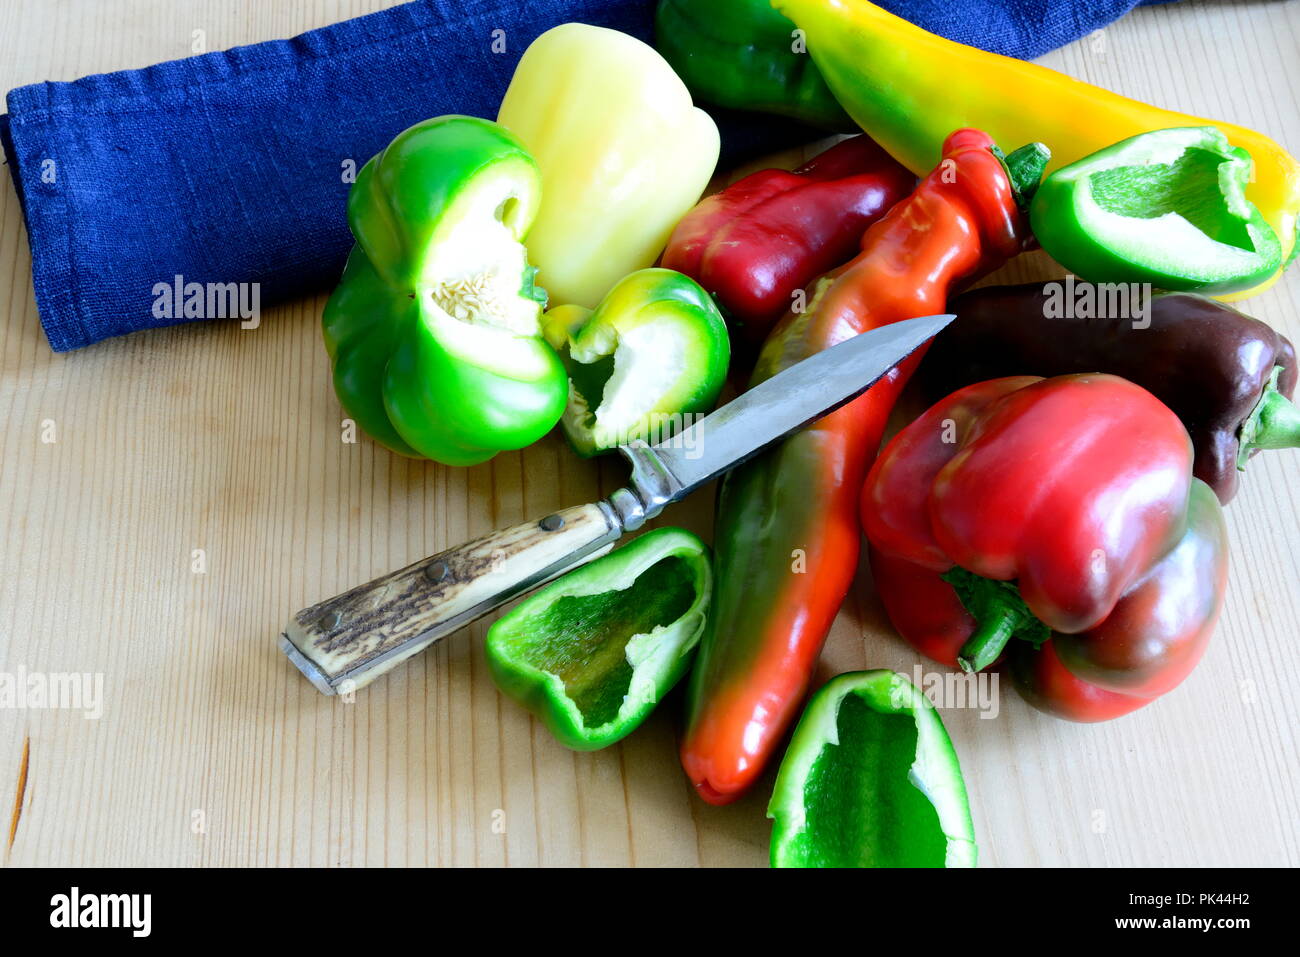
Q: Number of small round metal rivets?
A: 3